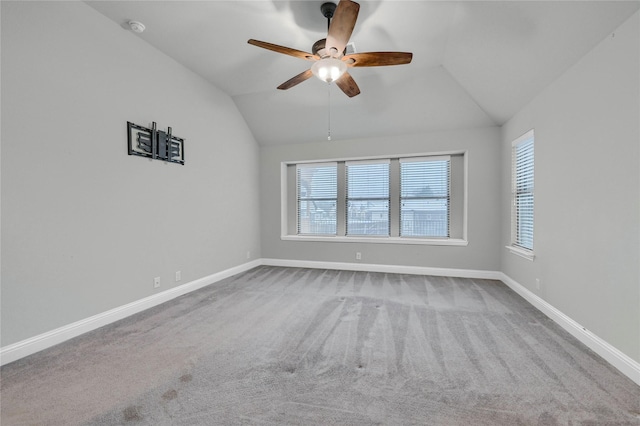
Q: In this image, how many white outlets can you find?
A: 5